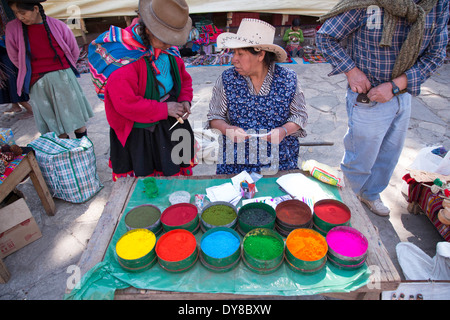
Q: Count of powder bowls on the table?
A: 12